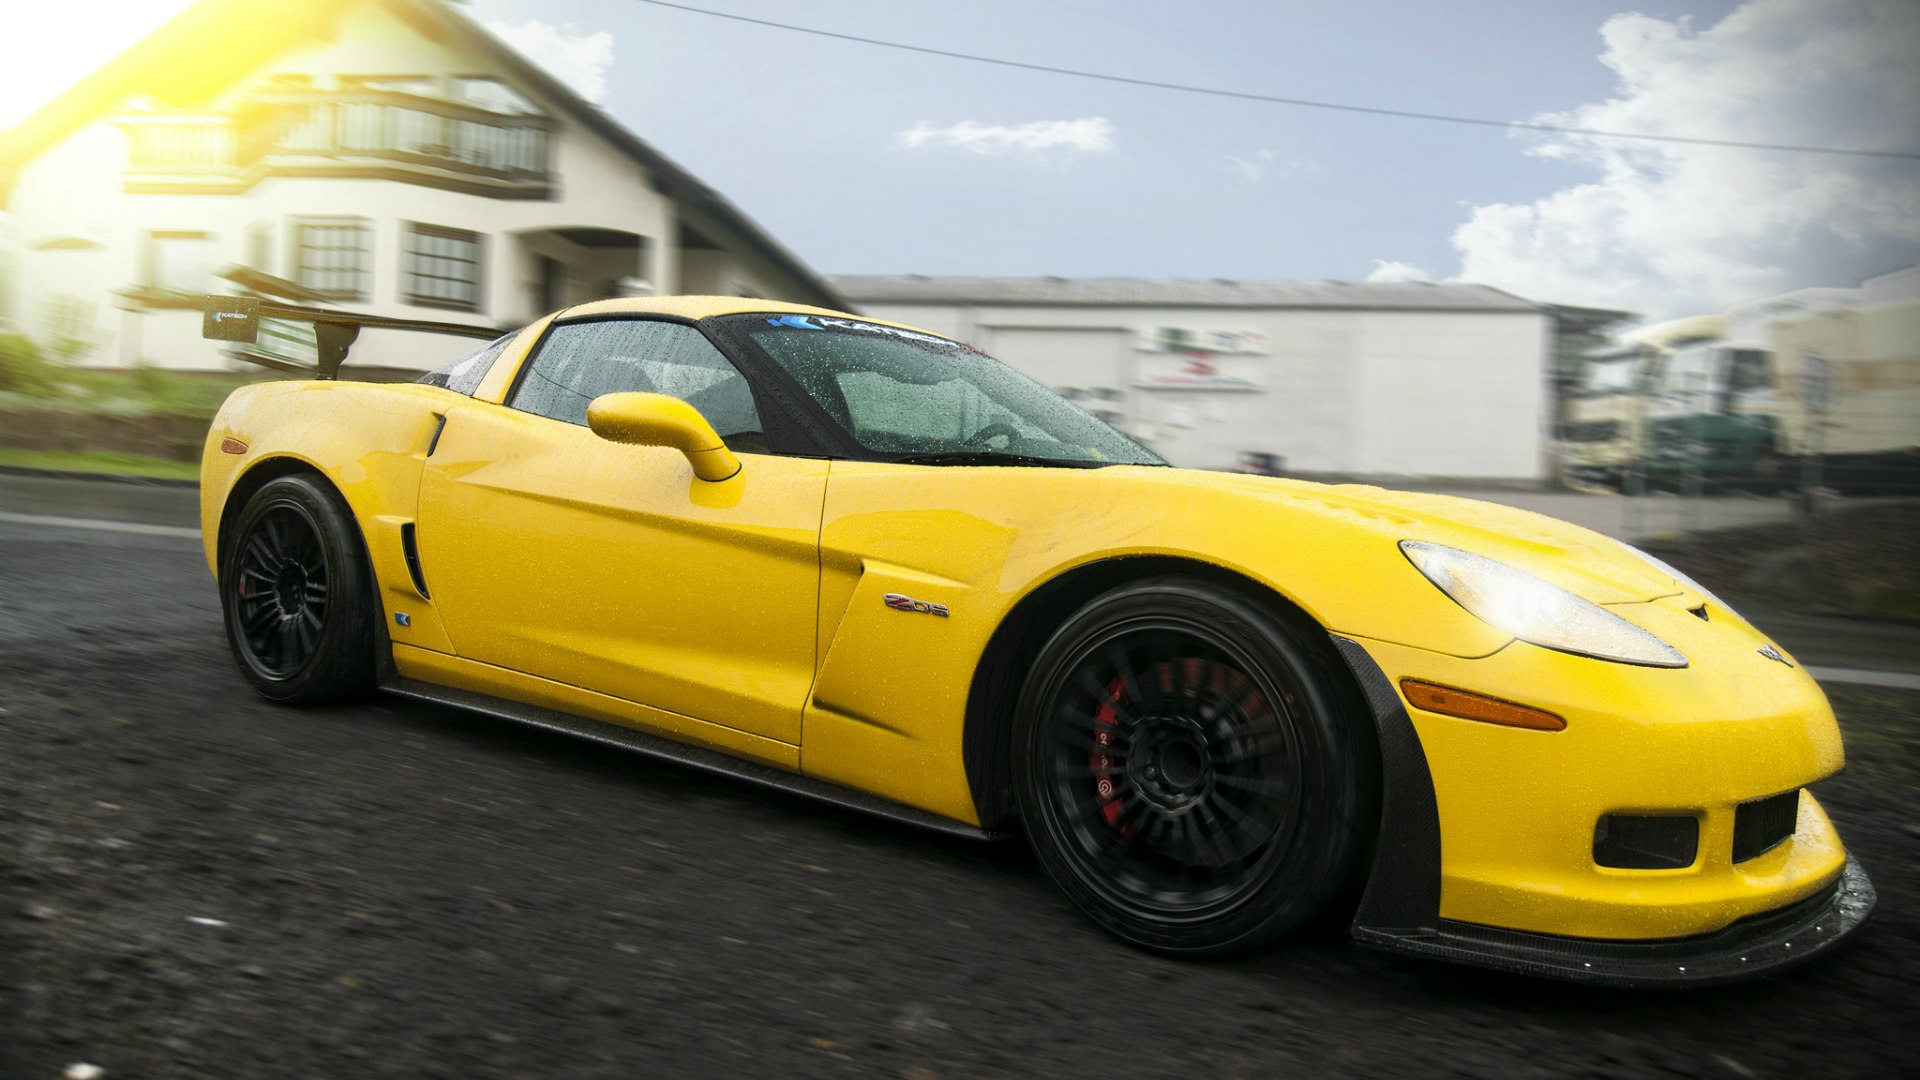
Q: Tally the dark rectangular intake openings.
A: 2